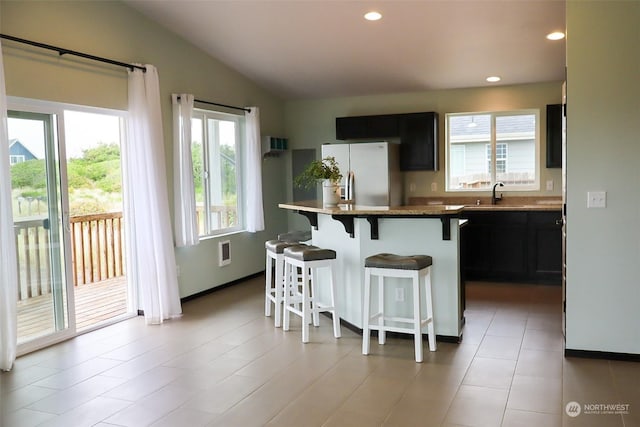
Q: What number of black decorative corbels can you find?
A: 4